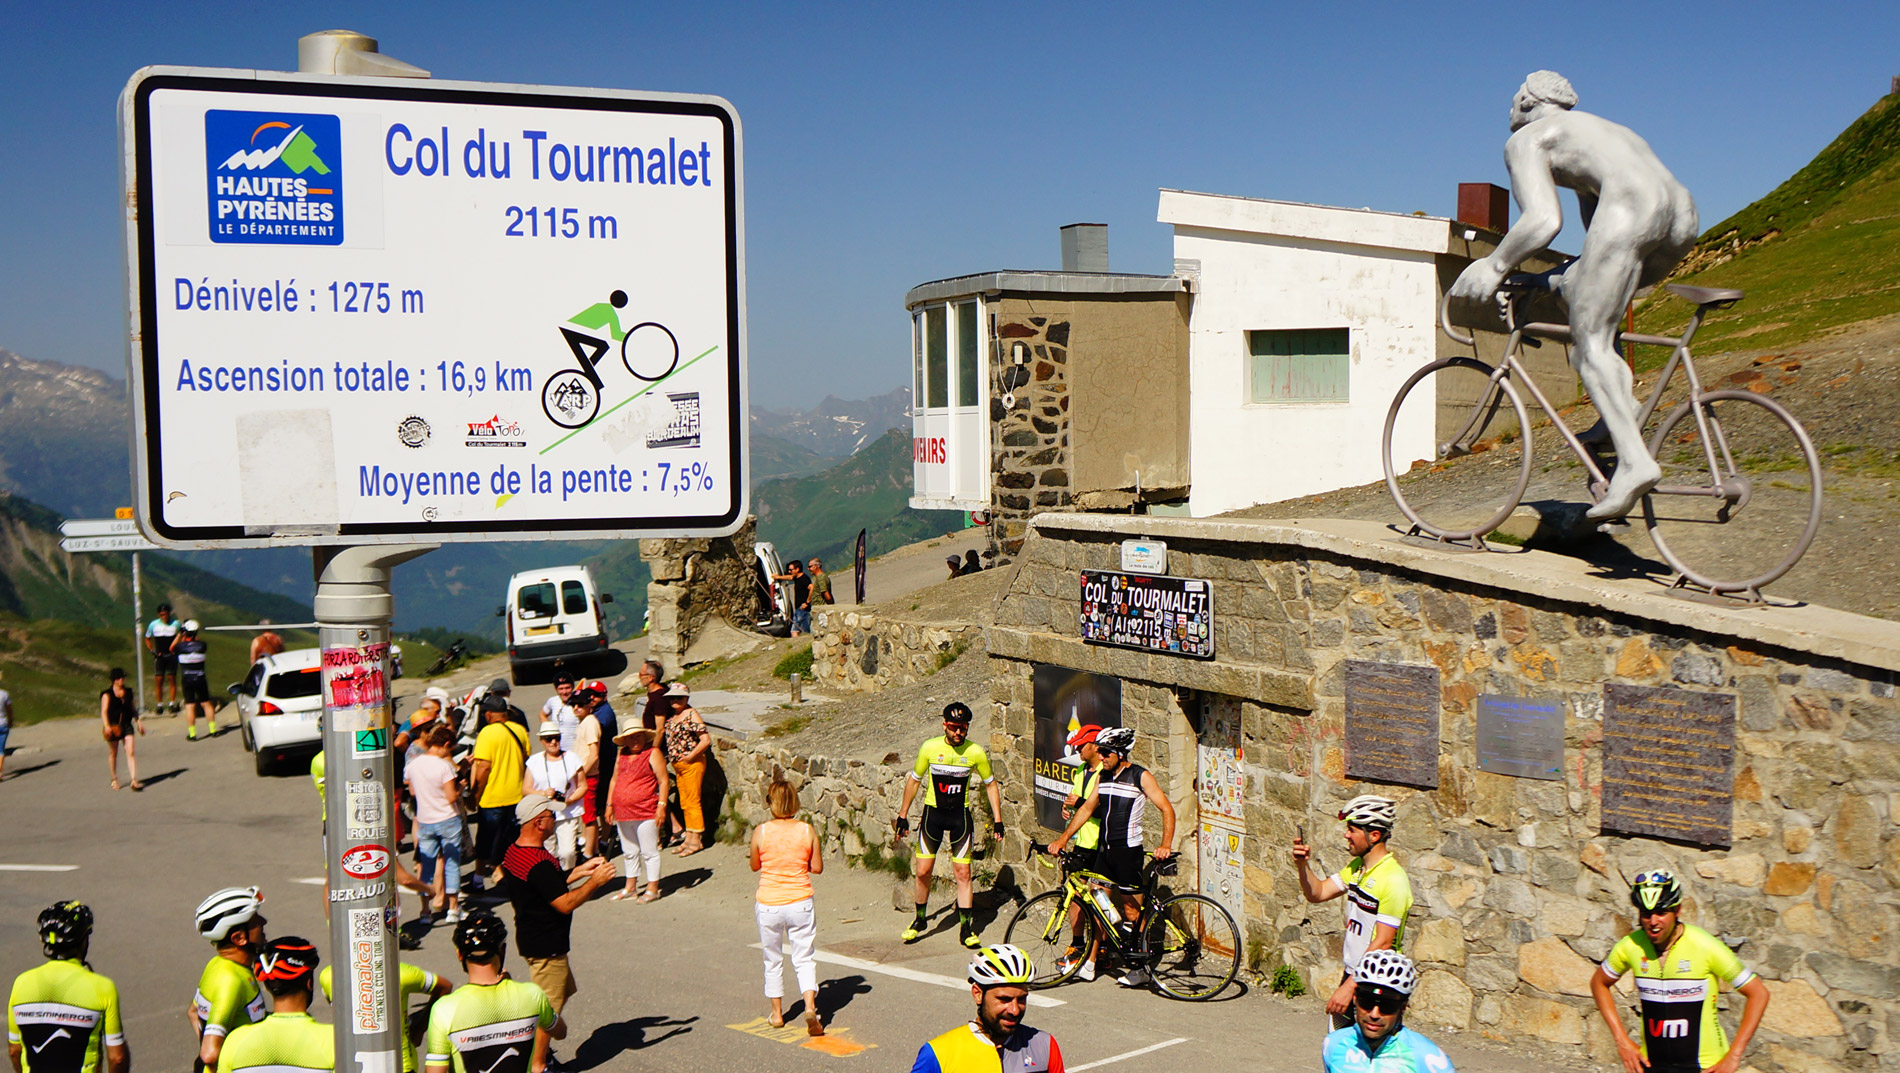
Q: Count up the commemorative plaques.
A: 3